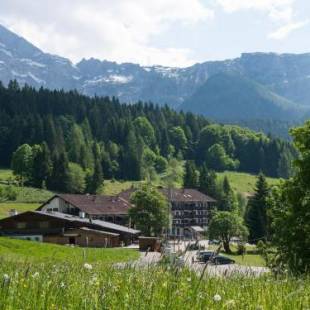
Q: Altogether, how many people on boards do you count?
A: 0